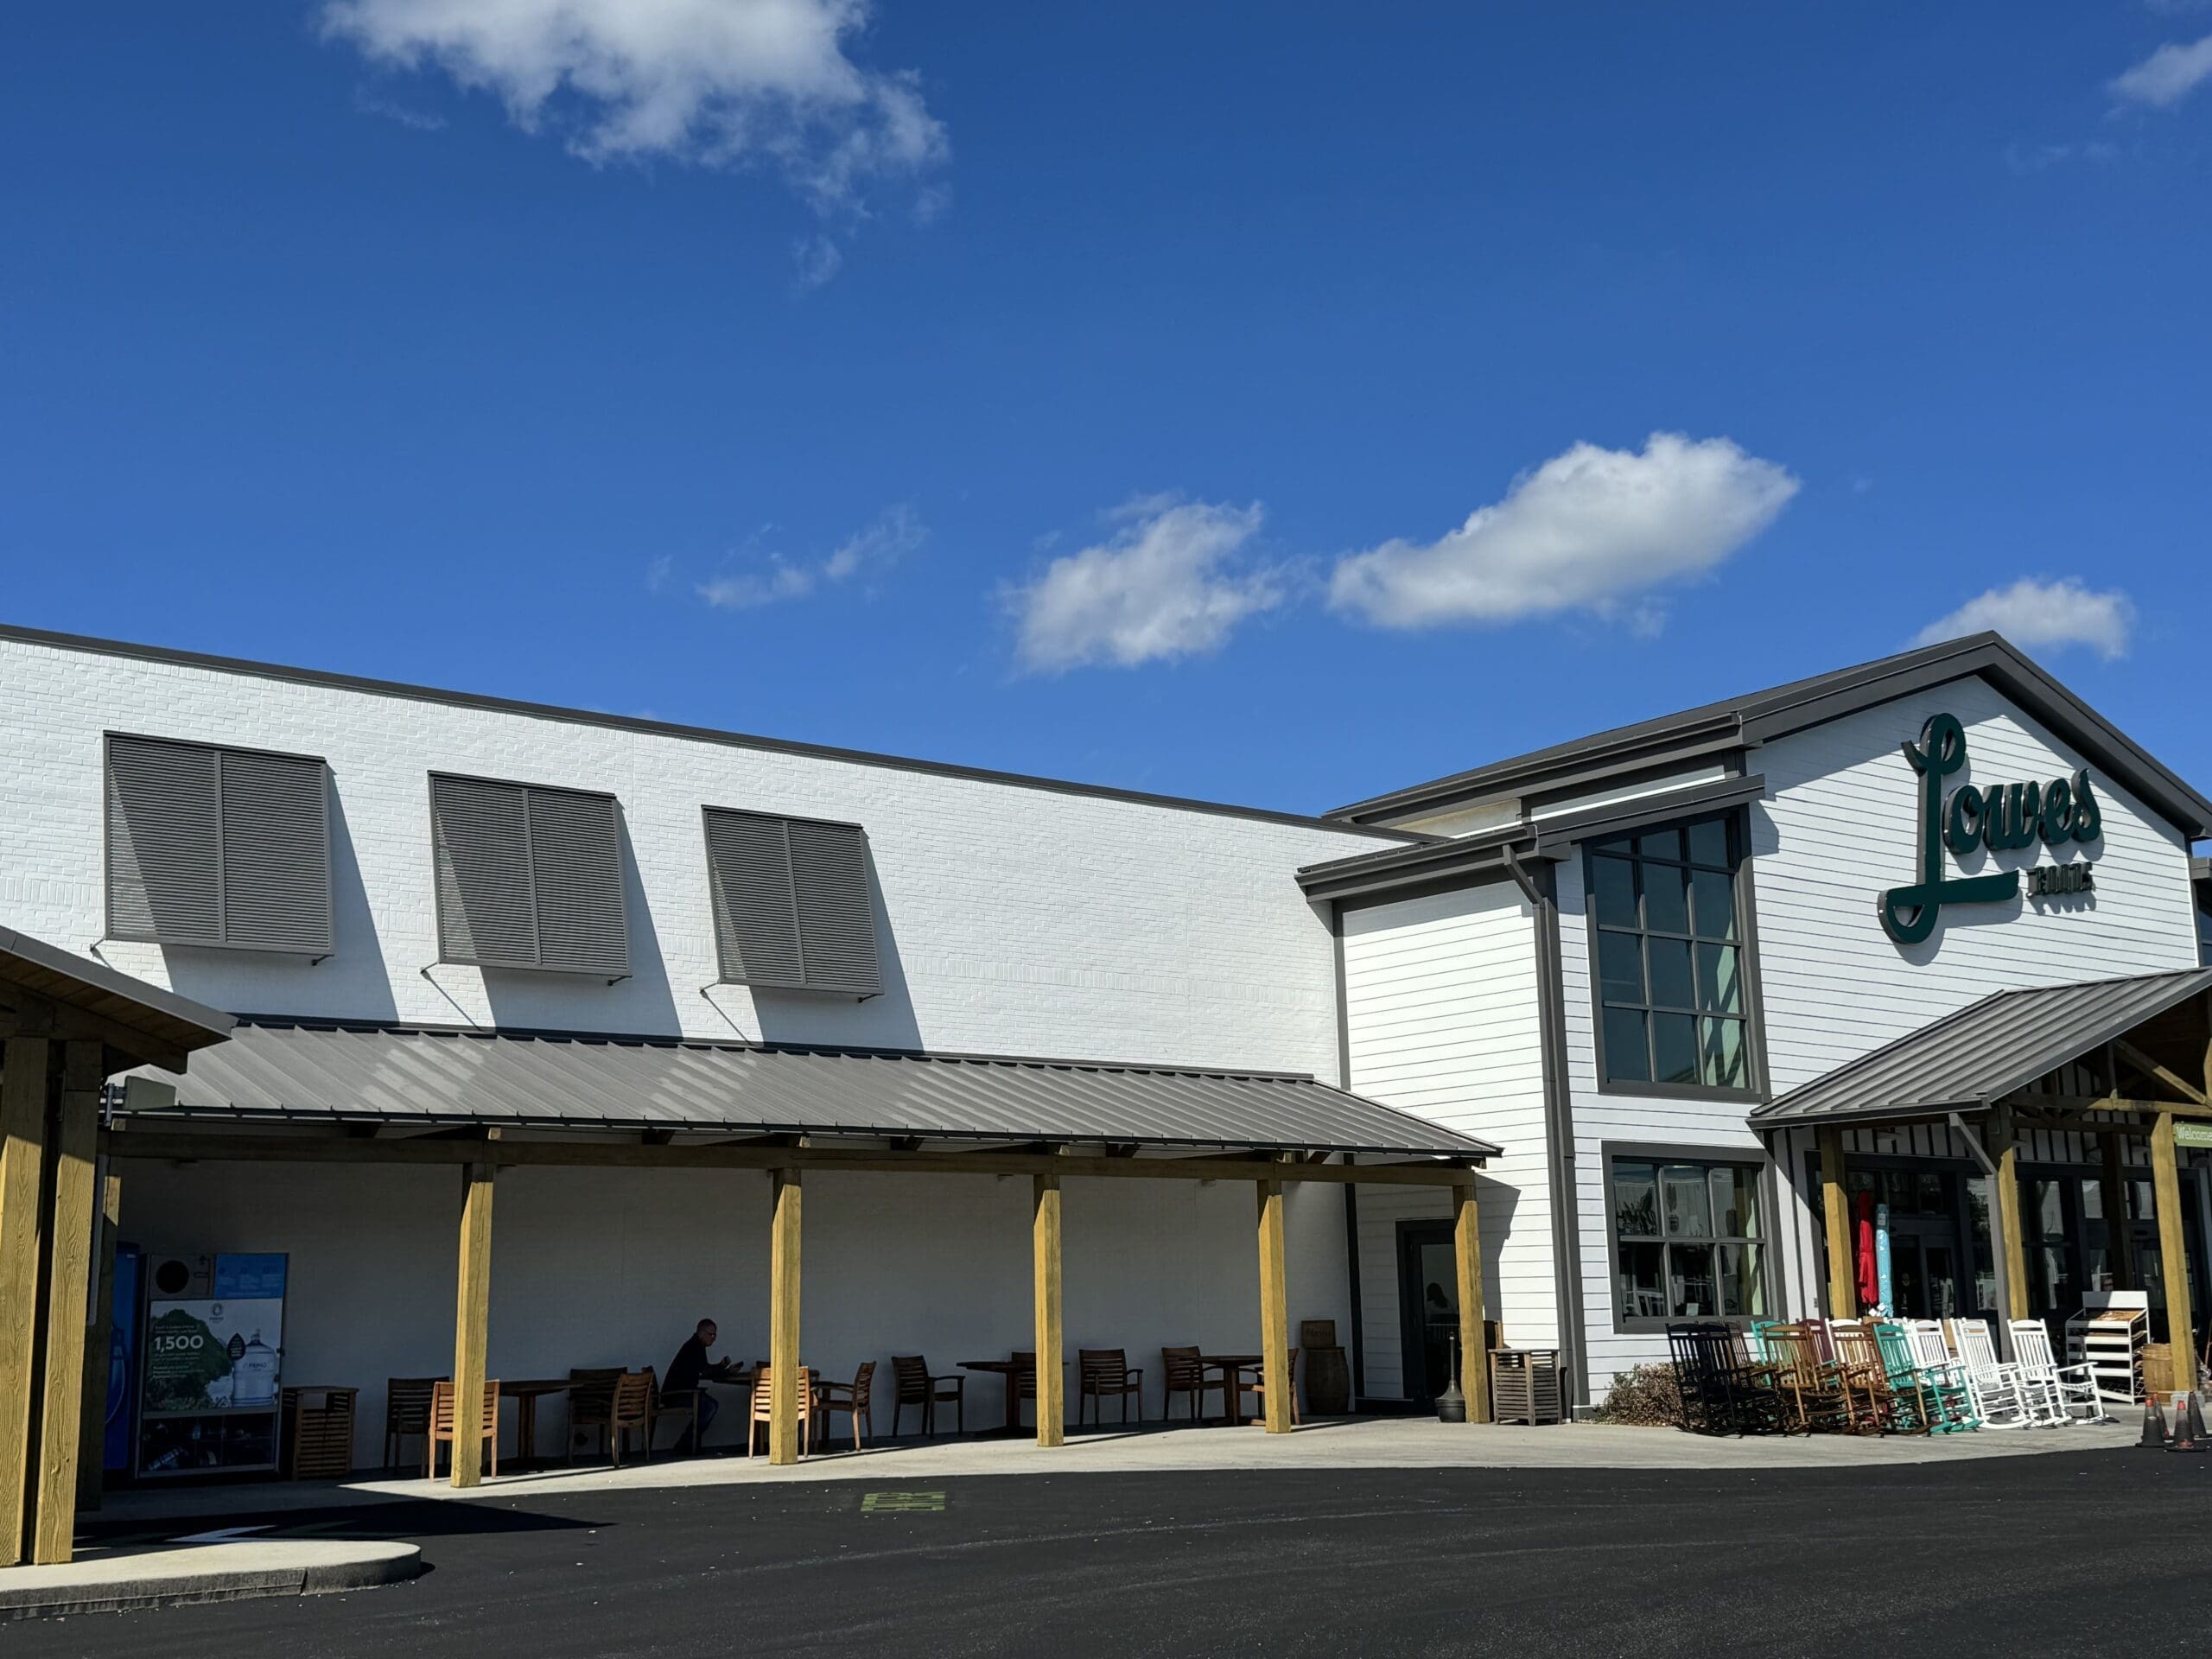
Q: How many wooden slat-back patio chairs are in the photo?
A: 13